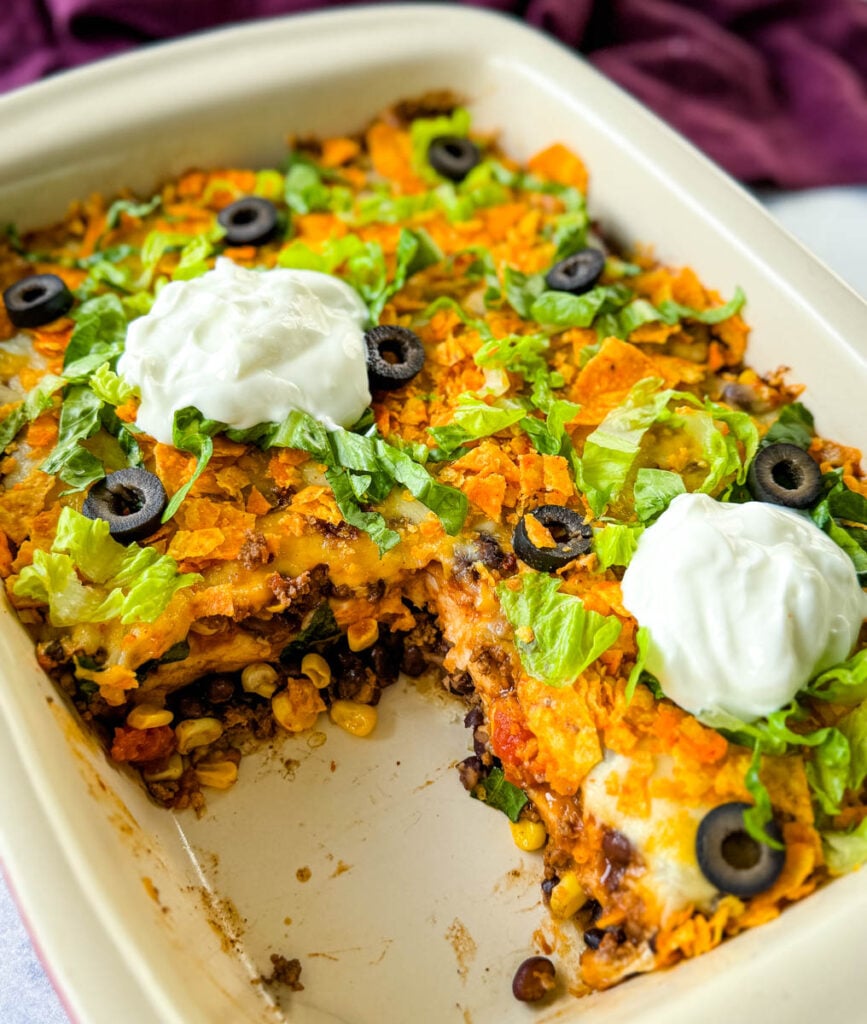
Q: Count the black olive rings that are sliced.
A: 9